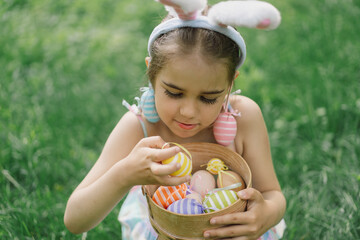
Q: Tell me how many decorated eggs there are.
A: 7